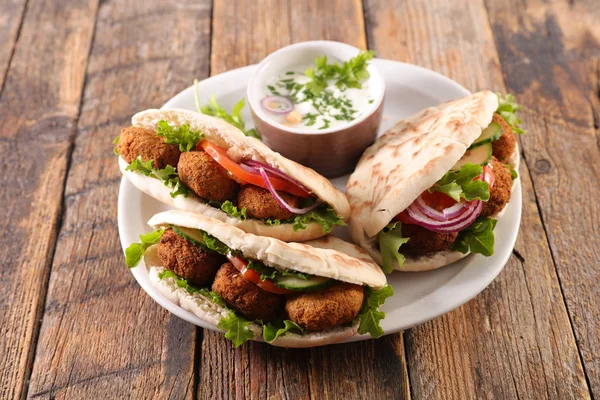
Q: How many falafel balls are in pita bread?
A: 9